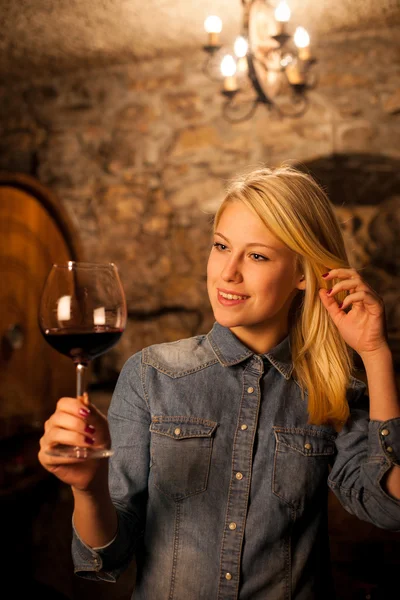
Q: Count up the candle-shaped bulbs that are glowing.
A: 5